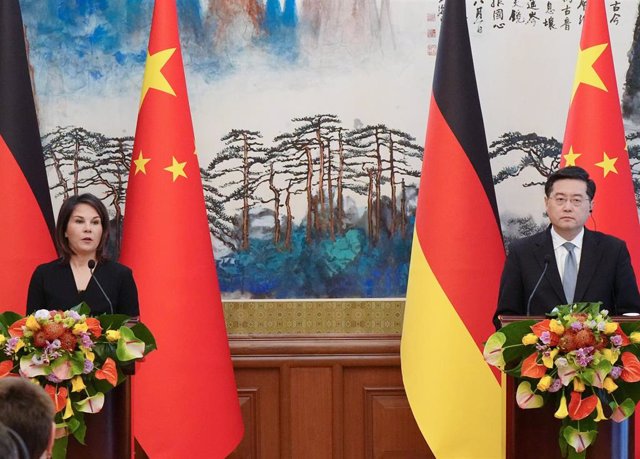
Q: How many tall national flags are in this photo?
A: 4